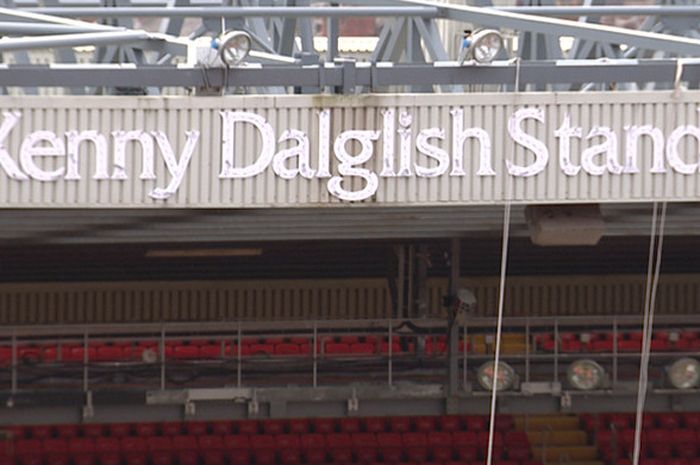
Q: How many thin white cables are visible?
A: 3